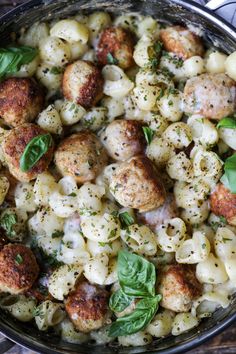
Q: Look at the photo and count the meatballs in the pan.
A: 13